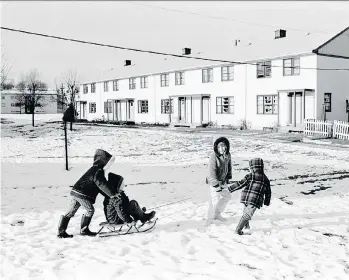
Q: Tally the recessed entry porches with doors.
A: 4